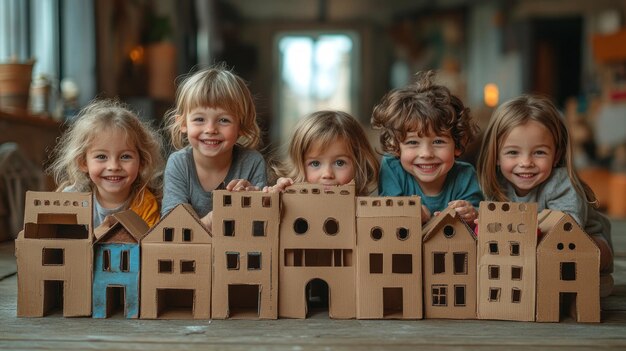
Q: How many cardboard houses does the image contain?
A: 9